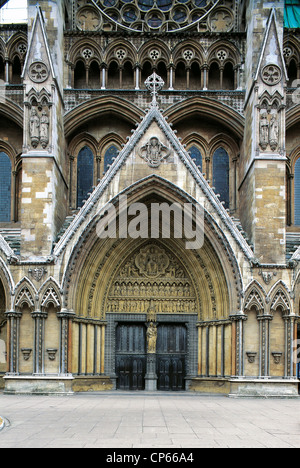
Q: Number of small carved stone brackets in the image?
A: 4